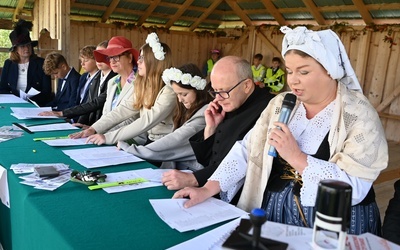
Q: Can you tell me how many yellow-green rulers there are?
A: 2